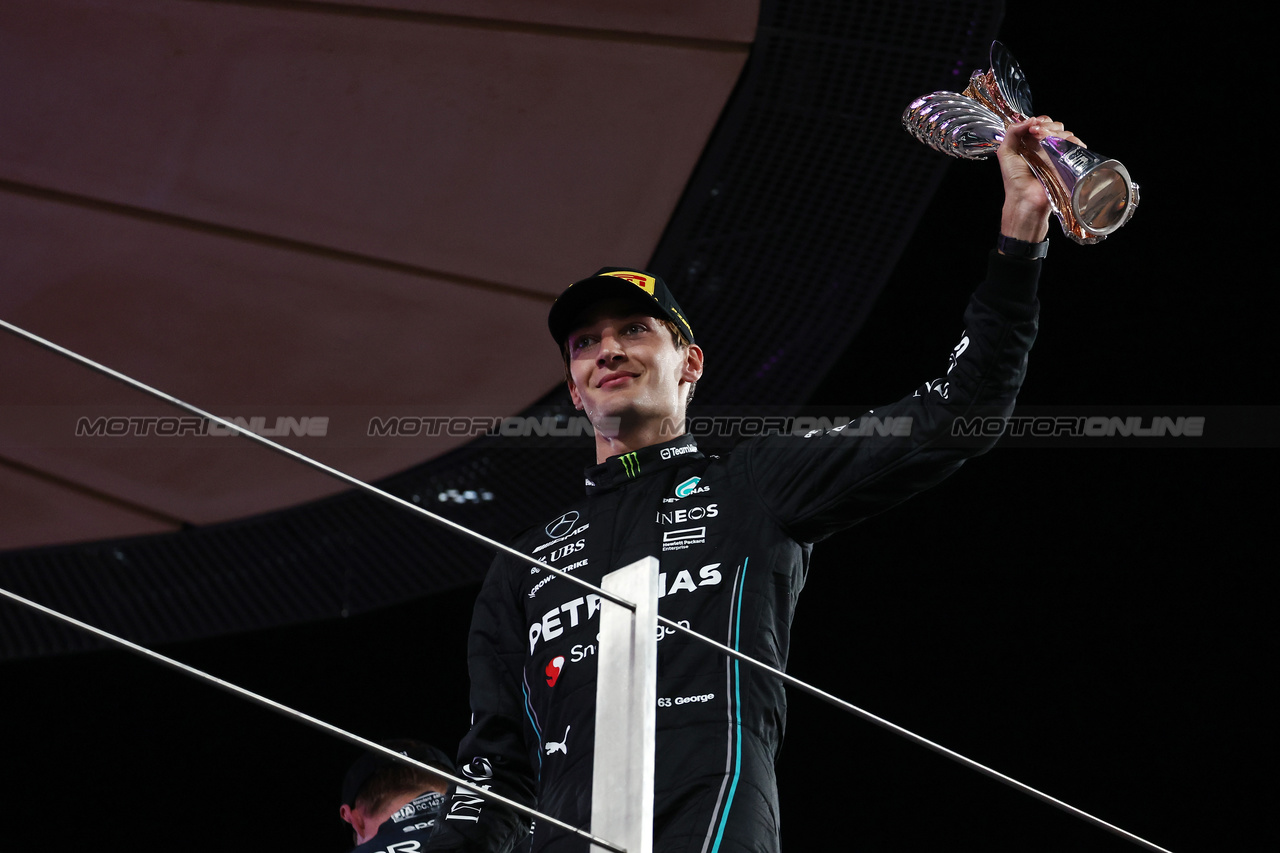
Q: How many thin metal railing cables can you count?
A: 2